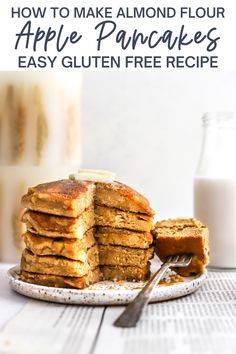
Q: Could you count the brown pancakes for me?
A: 5